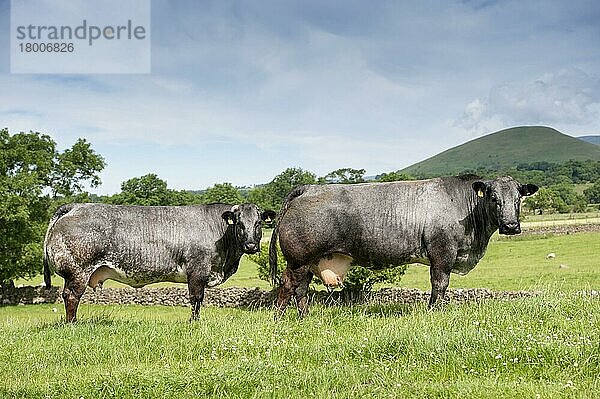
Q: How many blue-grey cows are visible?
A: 2